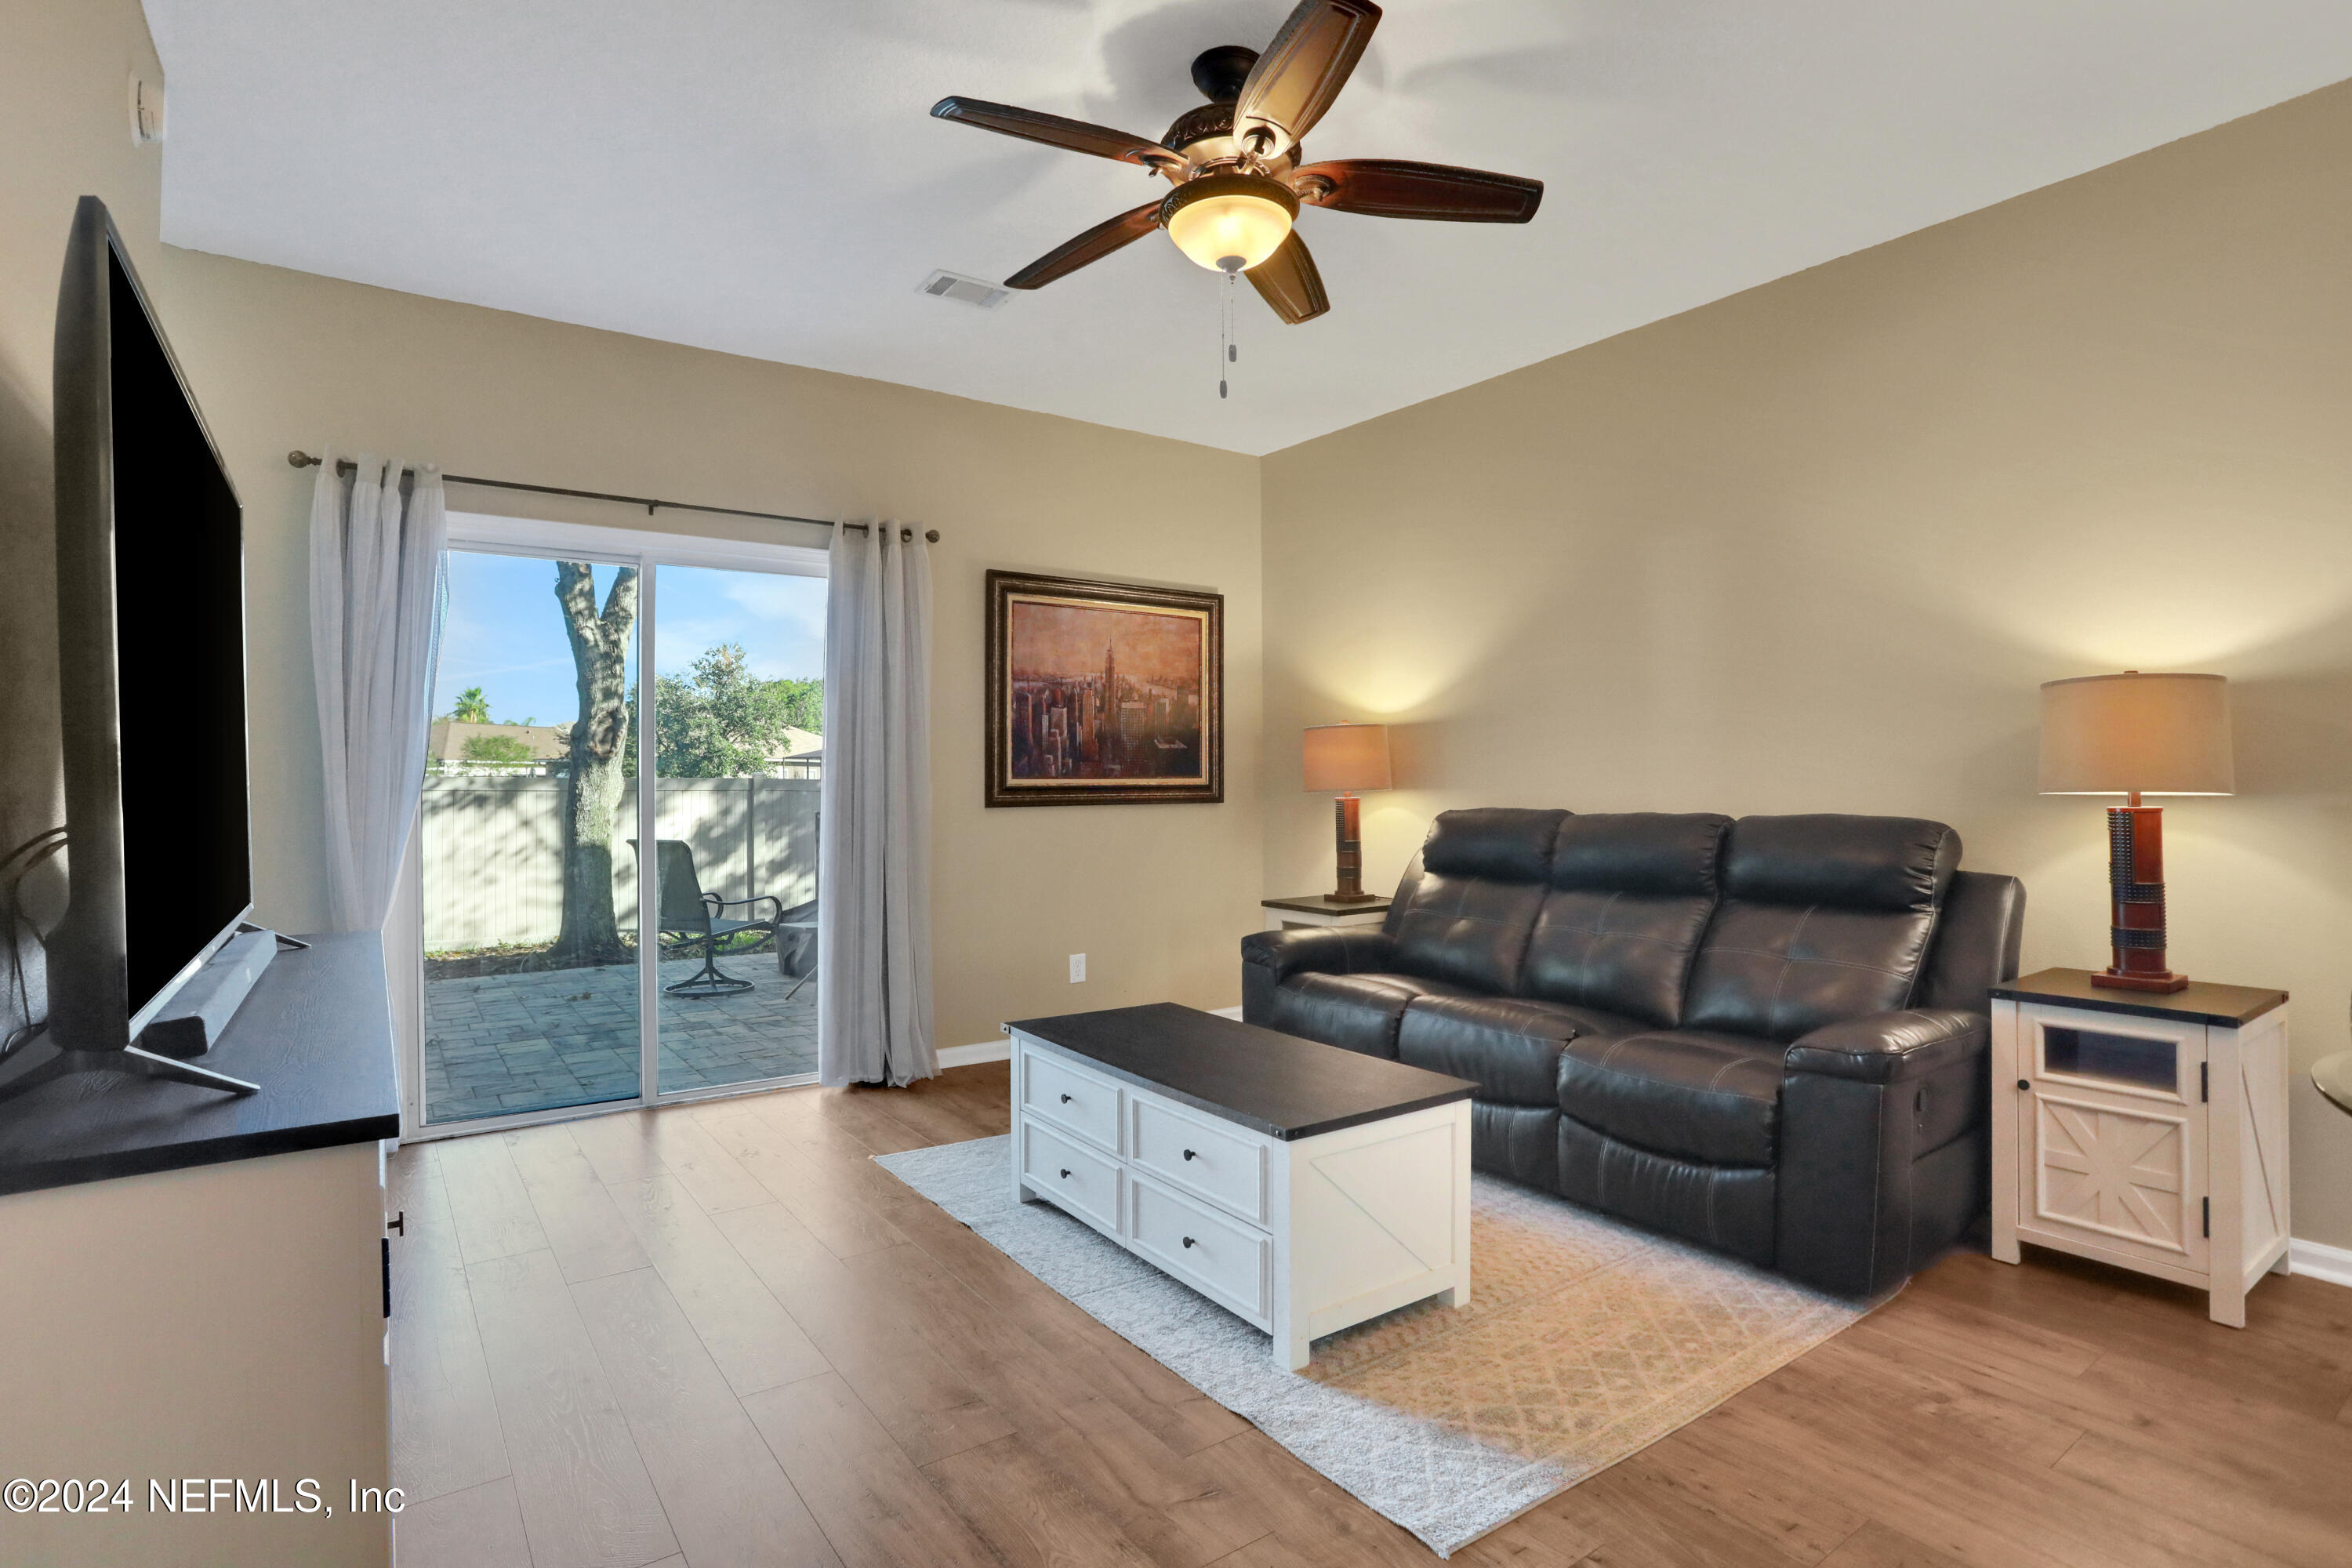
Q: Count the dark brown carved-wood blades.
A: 5